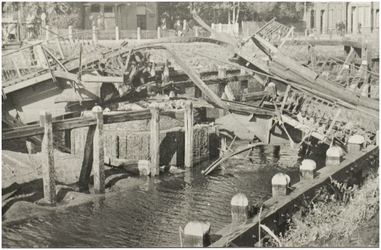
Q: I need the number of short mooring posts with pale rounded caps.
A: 6